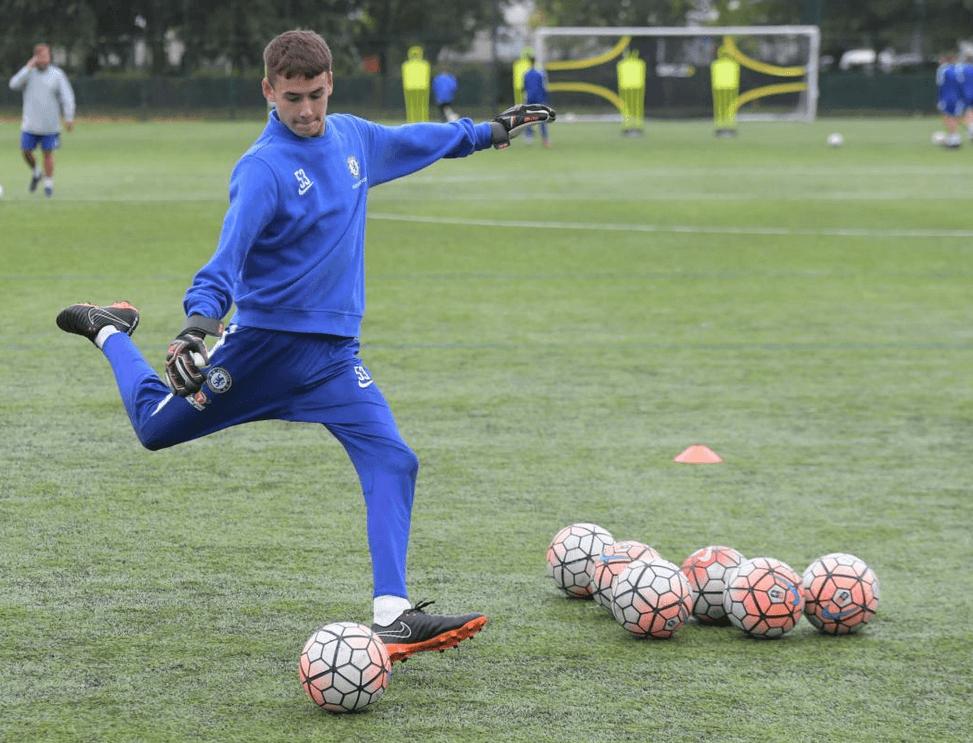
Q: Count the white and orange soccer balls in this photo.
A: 7